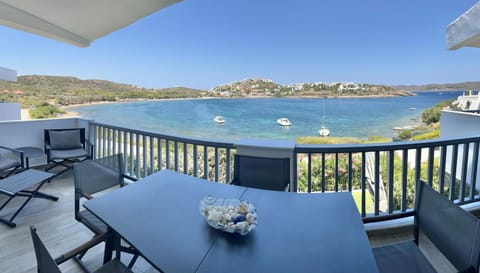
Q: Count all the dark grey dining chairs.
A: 4